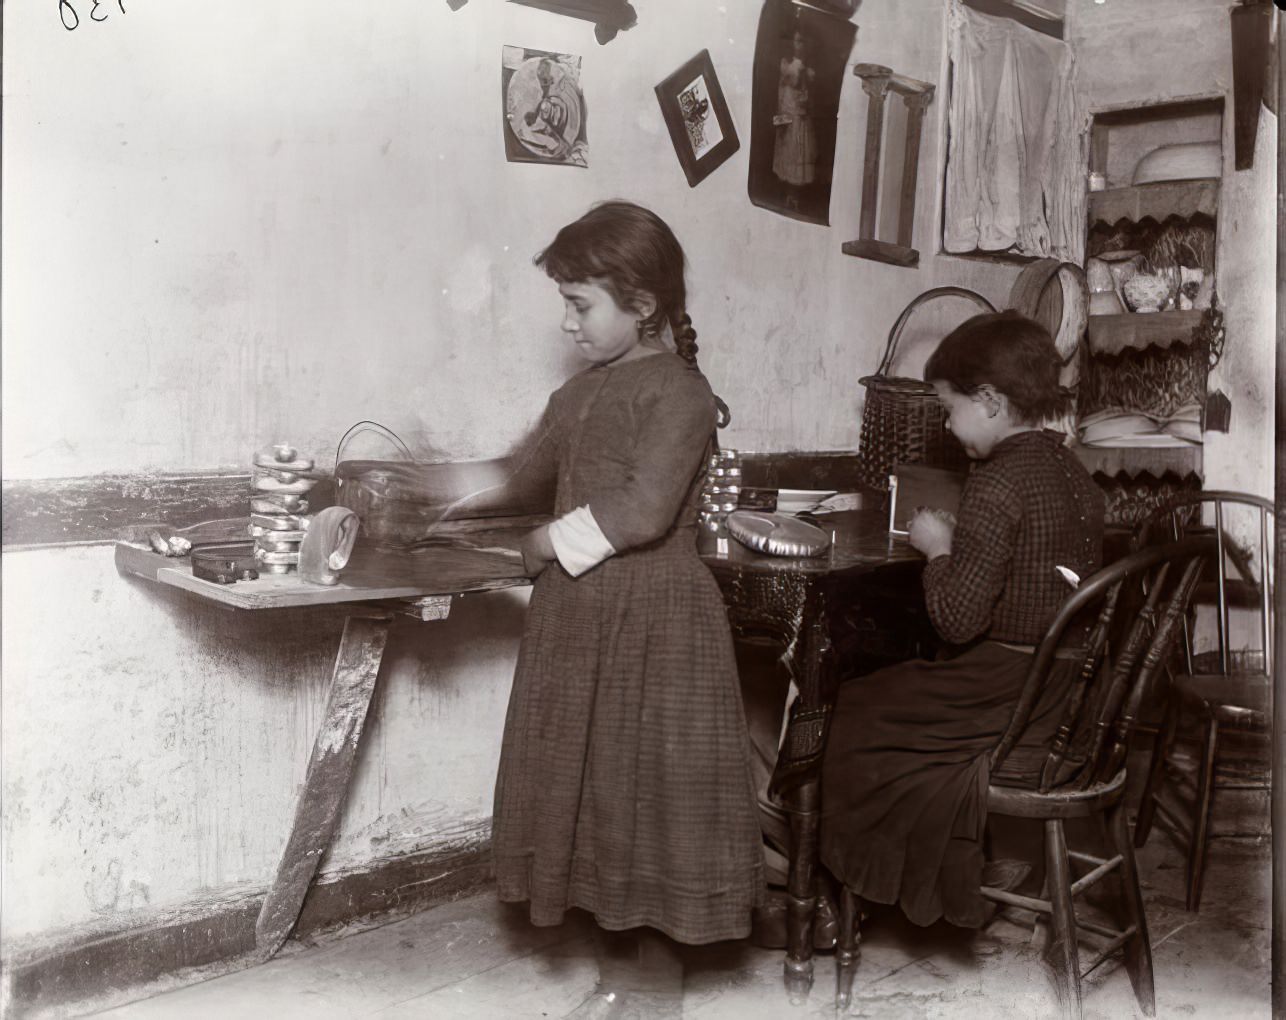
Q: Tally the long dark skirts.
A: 2